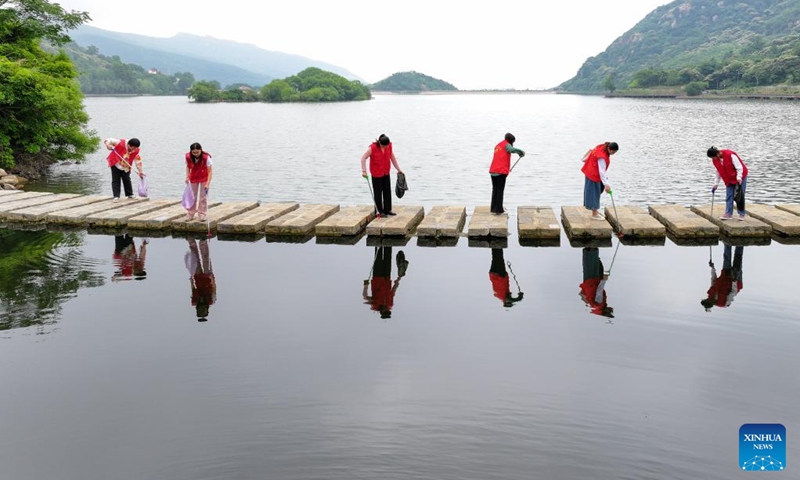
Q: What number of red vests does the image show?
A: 6